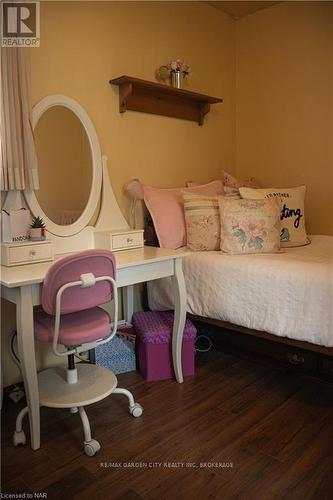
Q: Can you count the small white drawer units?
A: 2